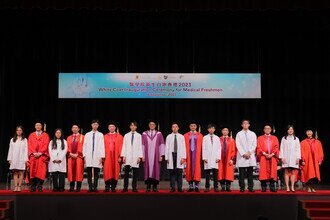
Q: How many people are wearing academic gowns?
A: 8